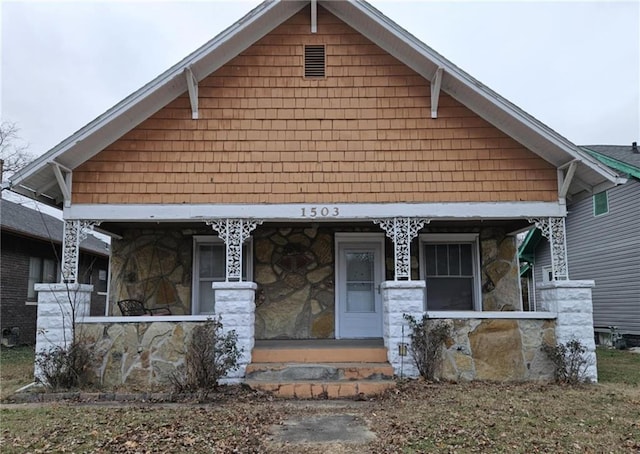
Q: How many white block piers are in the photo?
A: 4